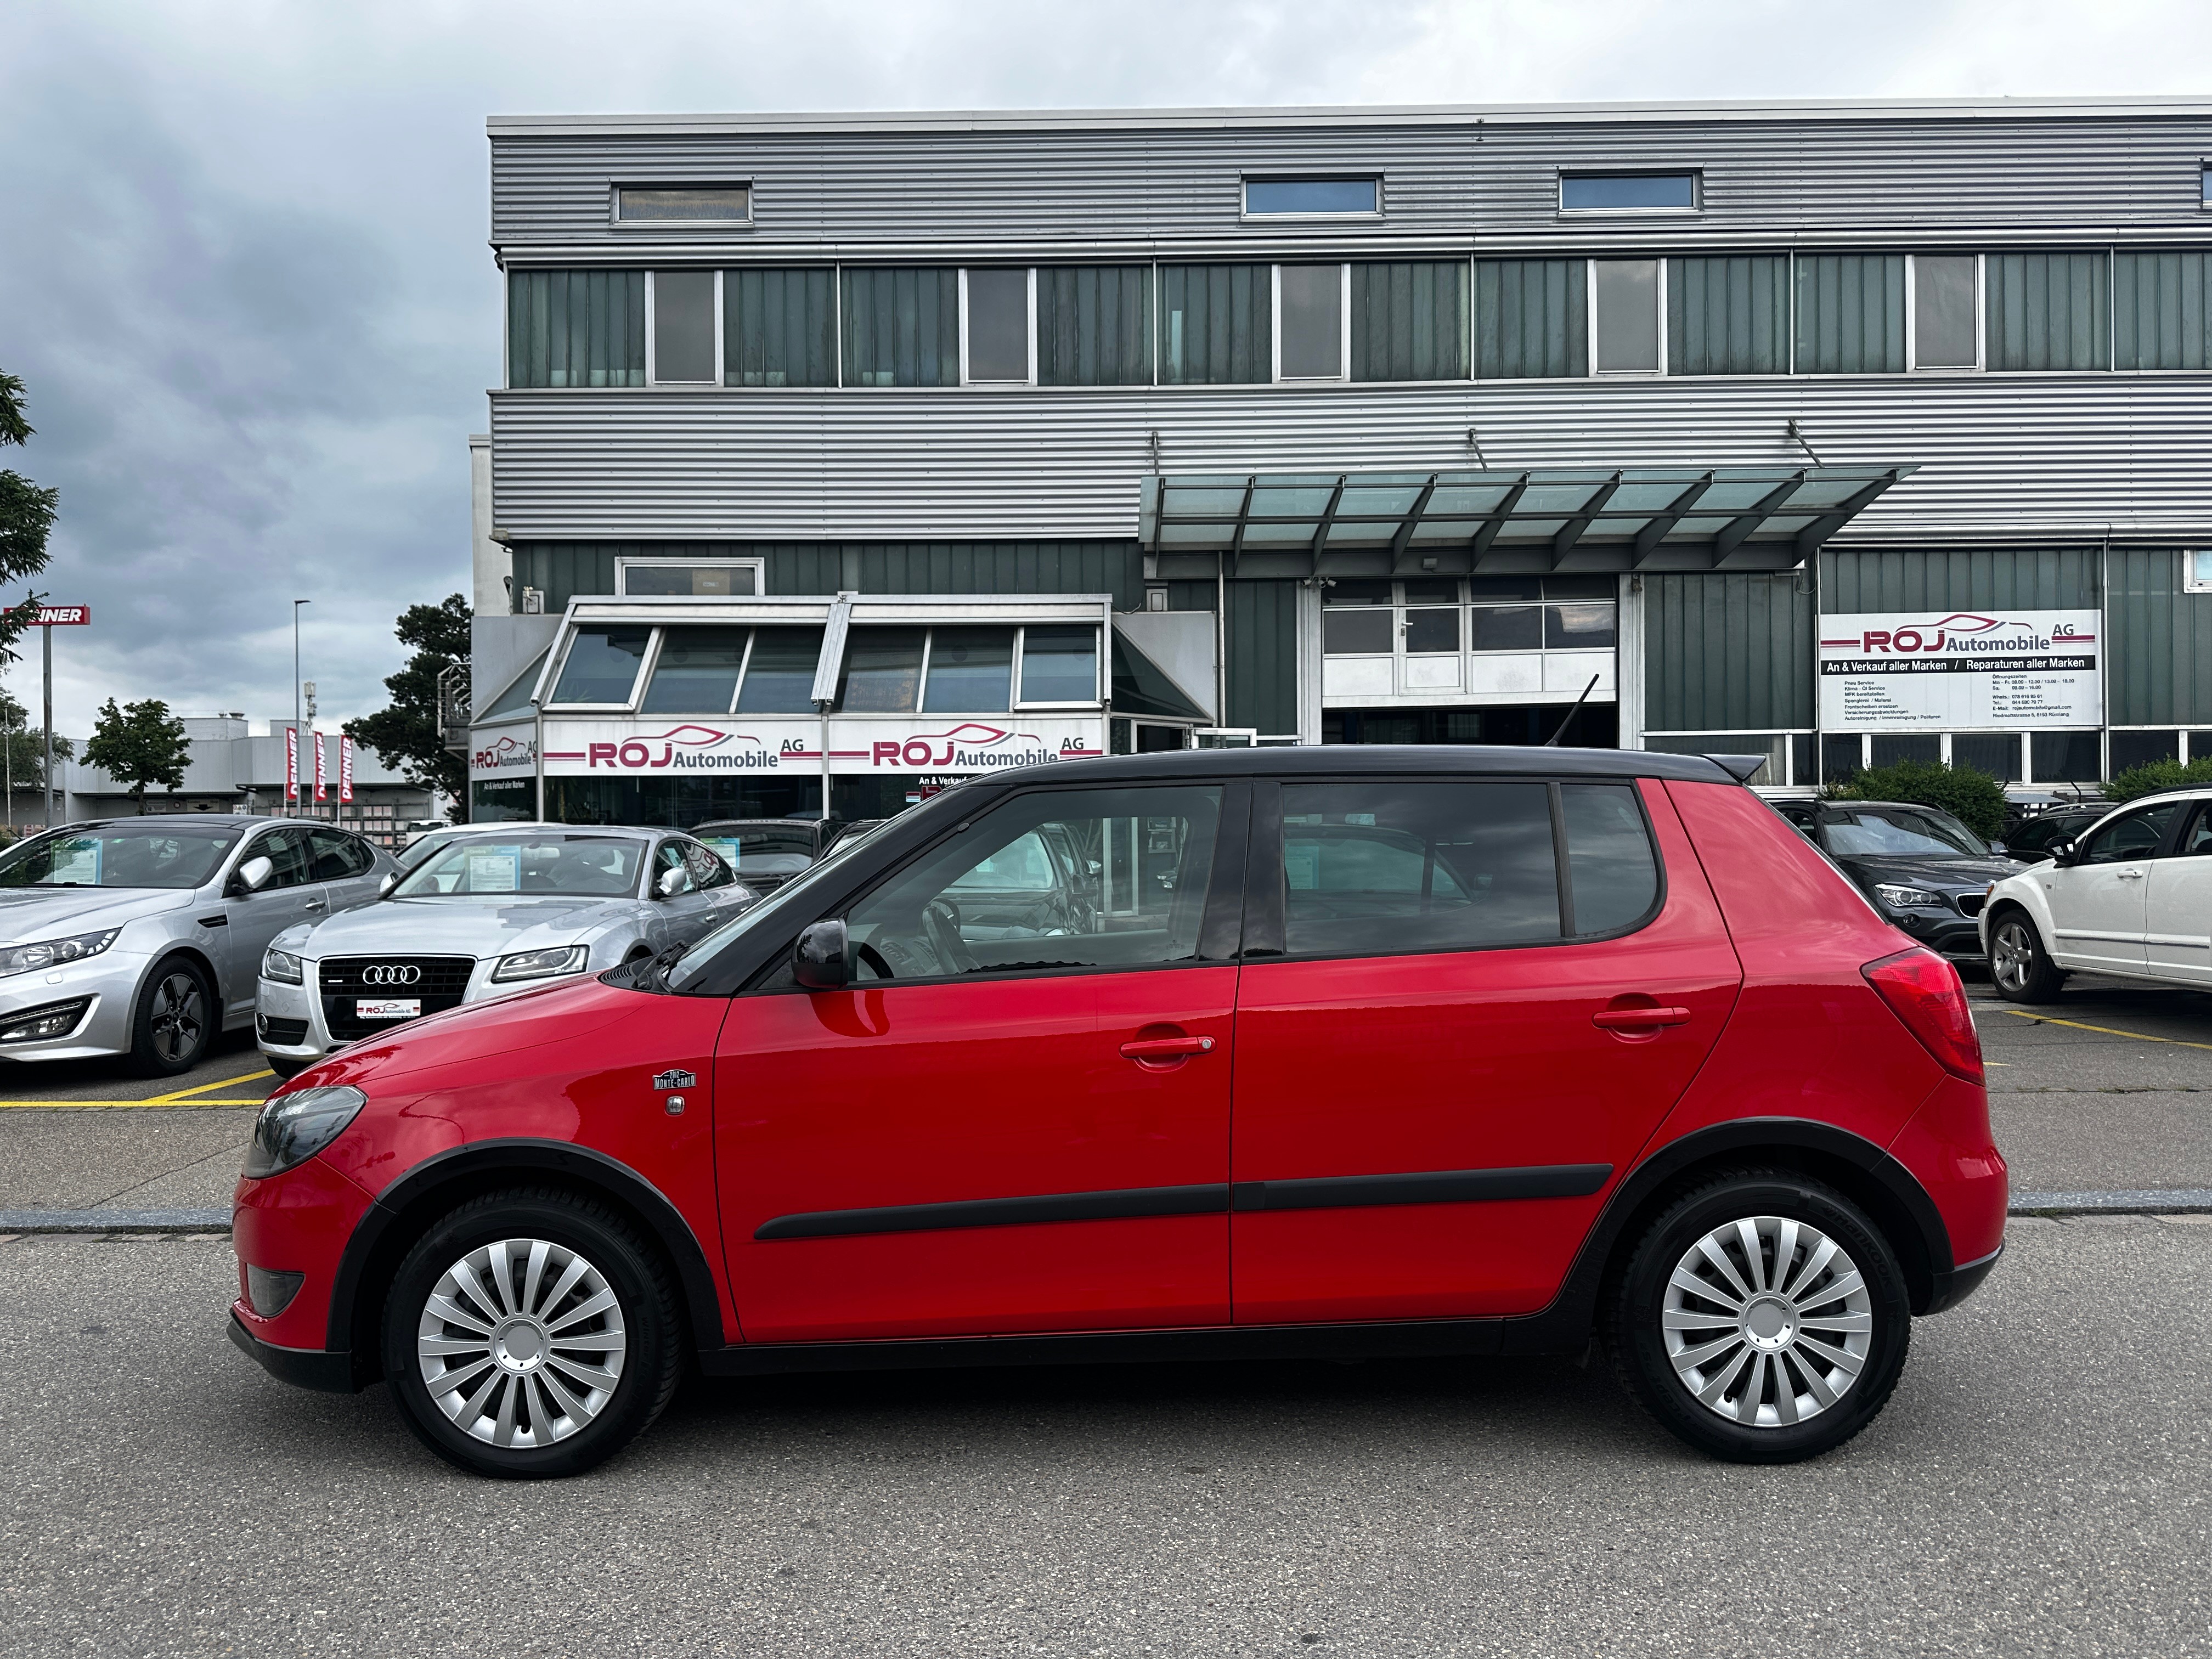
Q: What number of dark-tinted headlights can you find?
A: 1